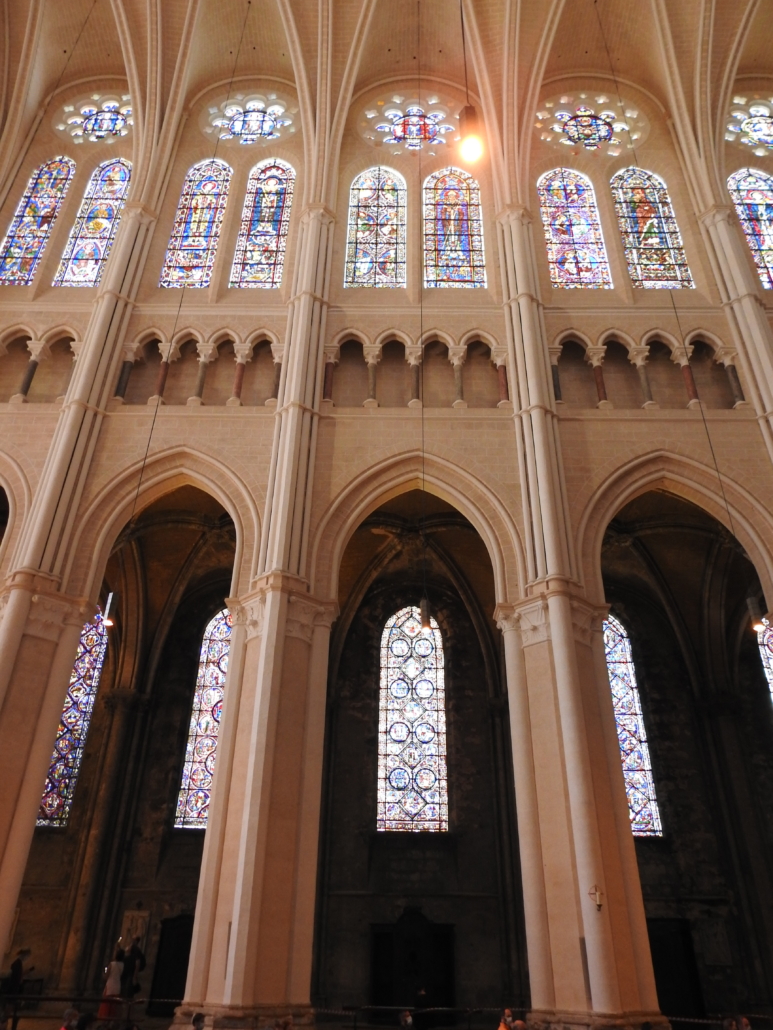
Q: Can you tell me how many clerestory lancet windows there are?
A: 9